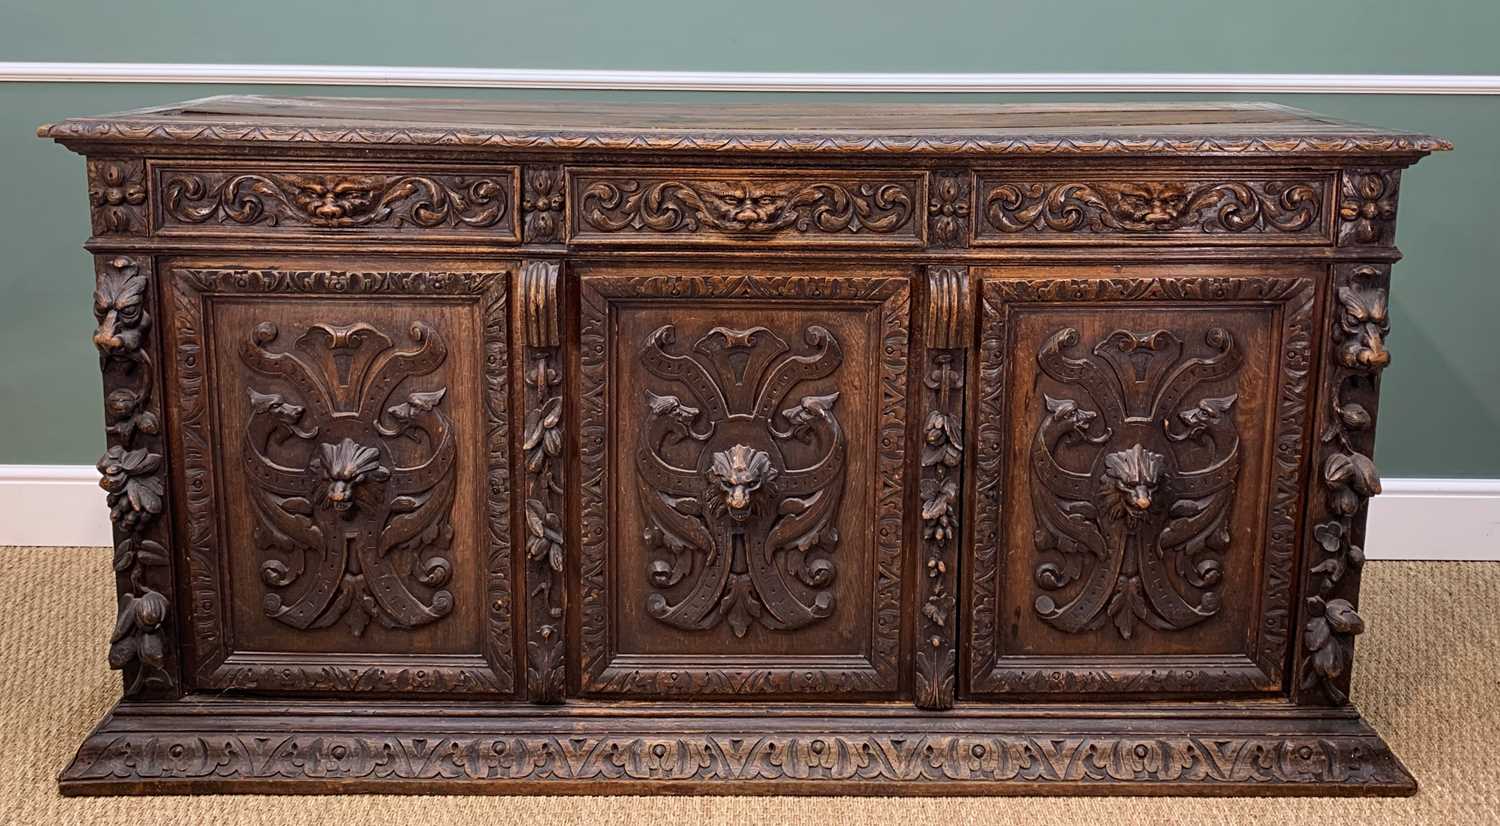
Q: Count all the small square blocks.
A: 4